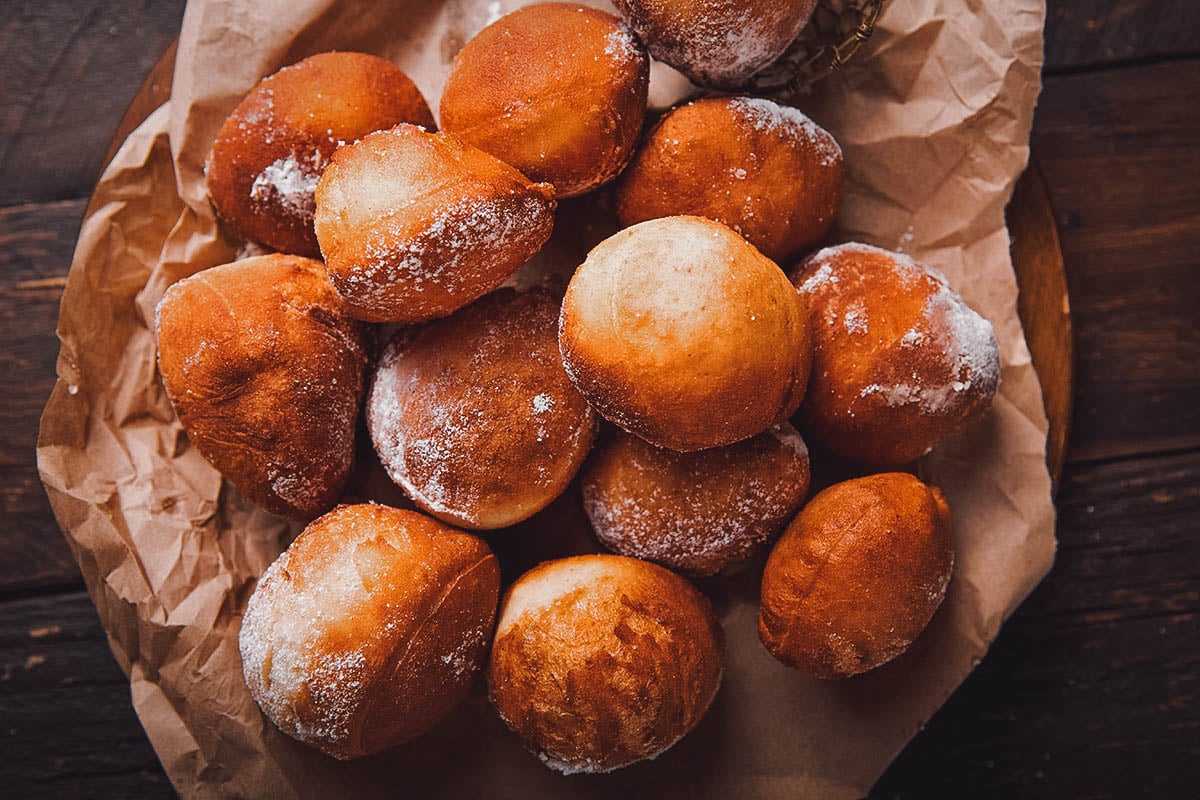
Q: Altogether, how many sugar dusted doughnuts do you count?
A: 13